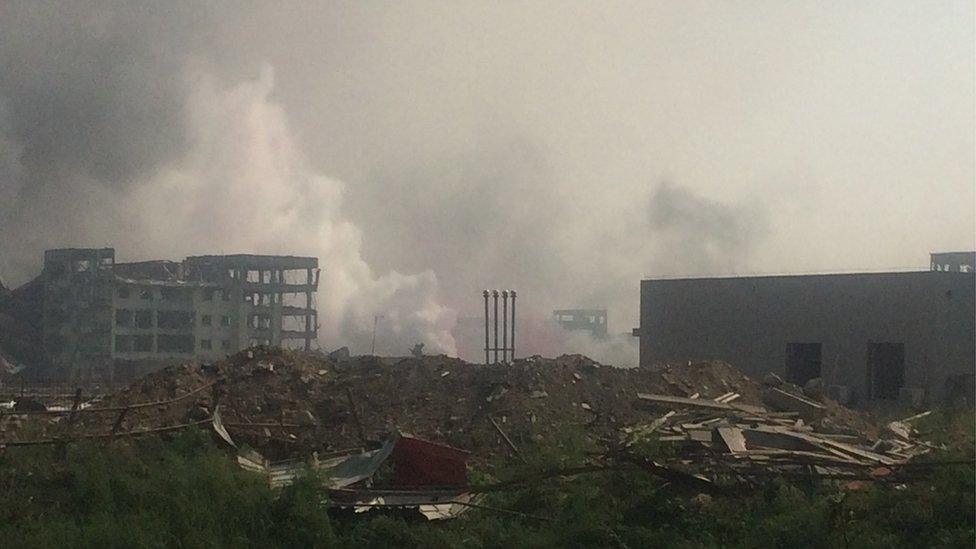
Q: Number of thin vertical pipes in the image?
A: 4